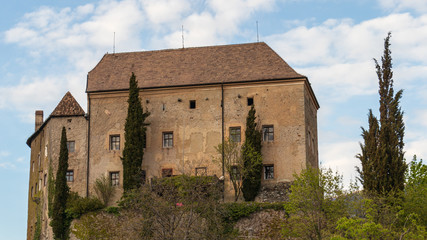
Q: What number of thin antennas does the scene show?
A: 3